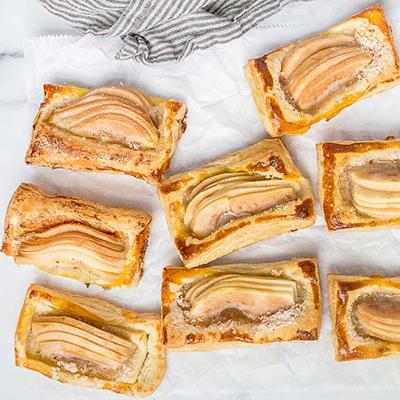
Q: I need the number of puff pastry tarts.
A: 8